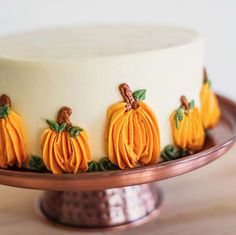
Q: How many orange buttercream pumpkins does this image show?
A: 5